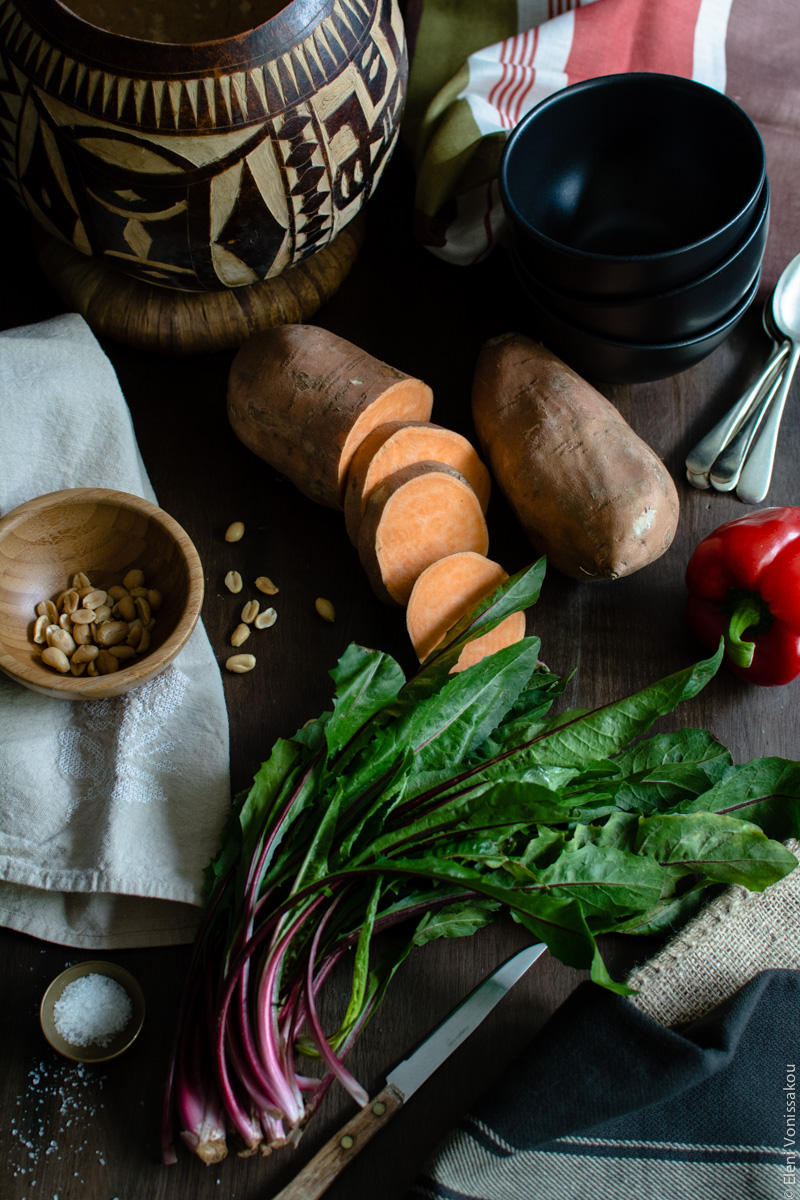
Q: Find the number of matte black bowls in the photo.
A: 3